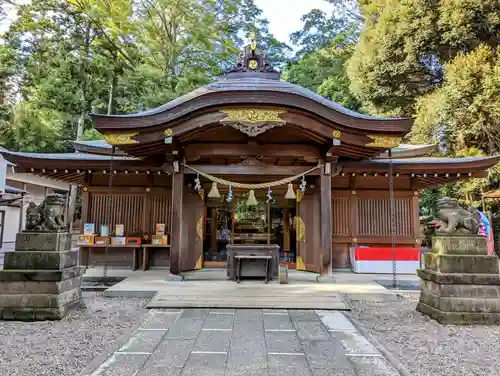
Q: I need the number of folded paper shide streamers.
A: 4